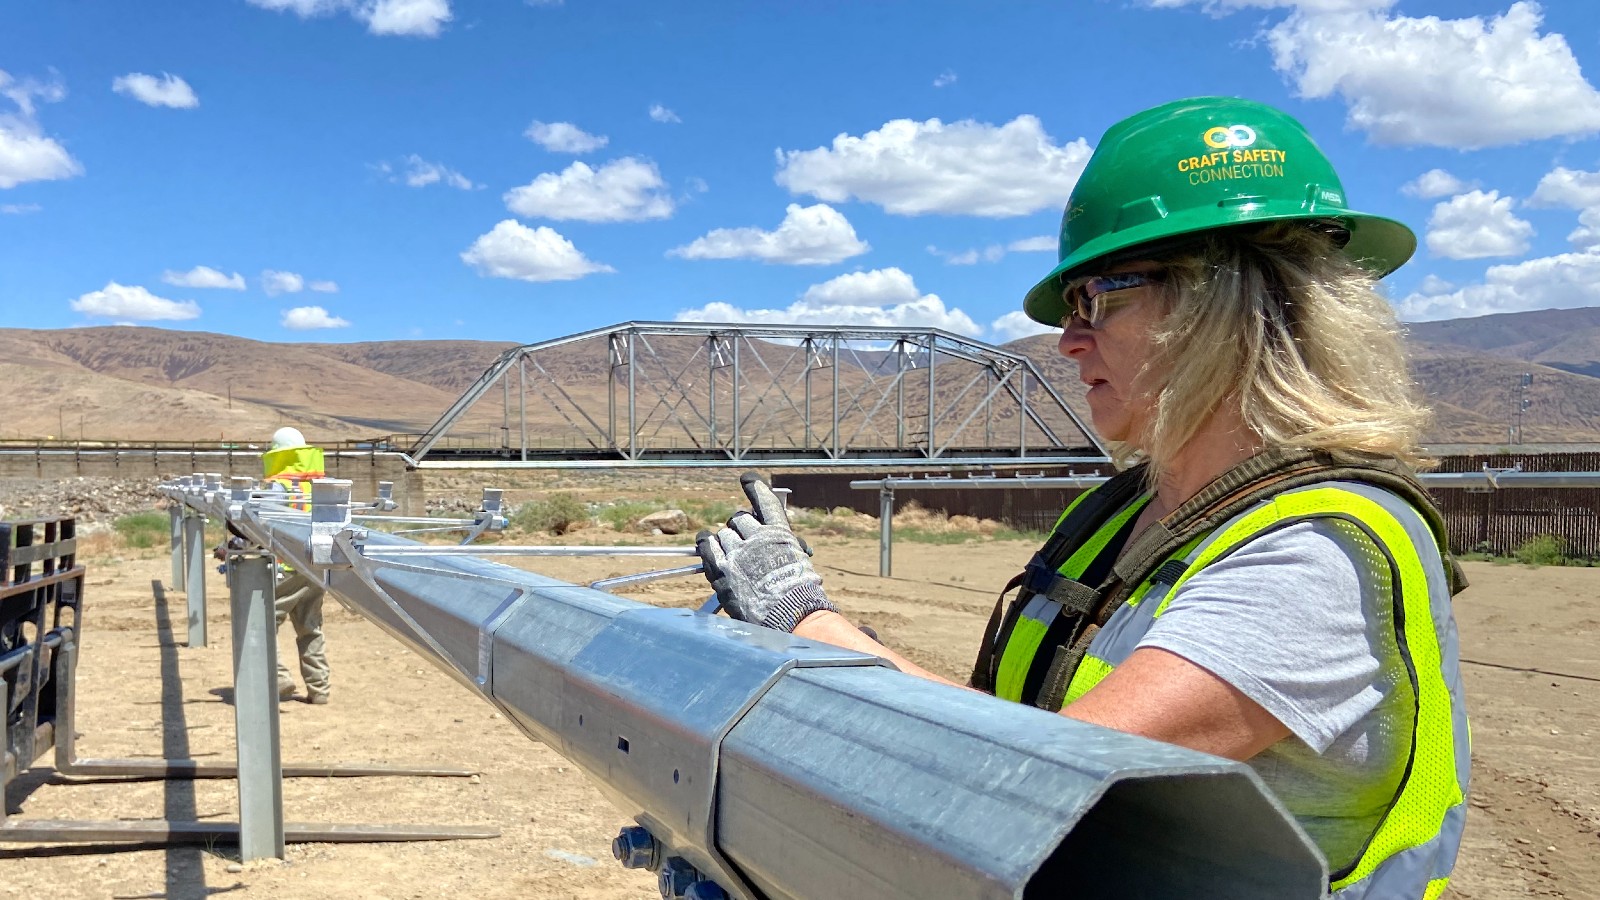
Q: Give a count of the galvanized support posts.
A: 4